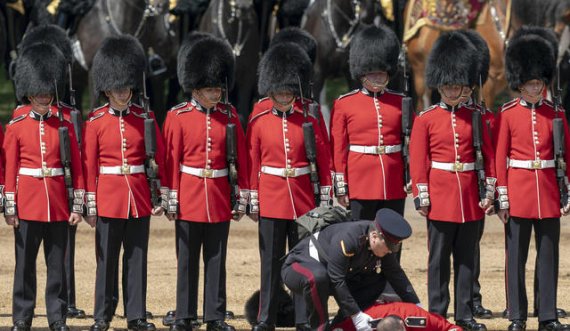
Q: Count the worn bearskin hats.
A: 11